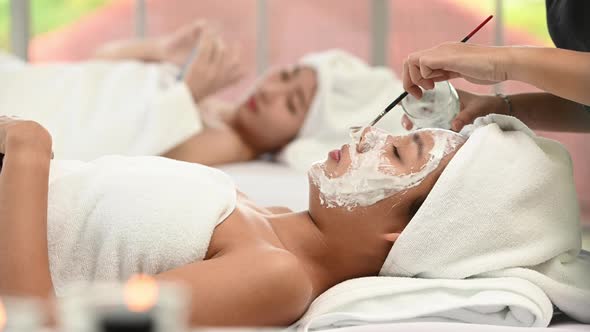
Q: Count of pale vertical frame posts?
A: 5